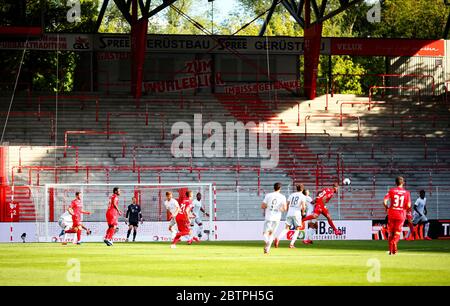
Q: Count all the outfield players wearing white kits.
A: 7